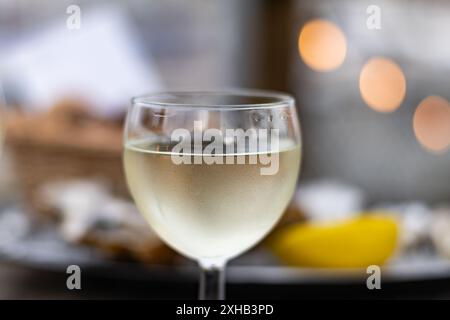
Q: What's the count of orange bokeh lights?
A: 3